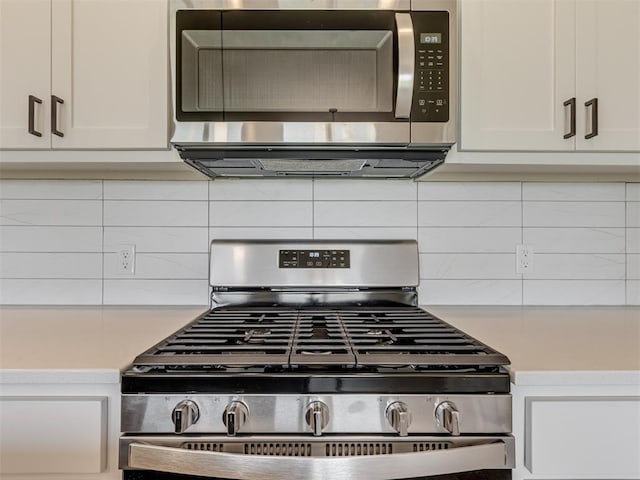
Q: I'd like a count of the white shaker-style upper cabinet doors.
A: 4